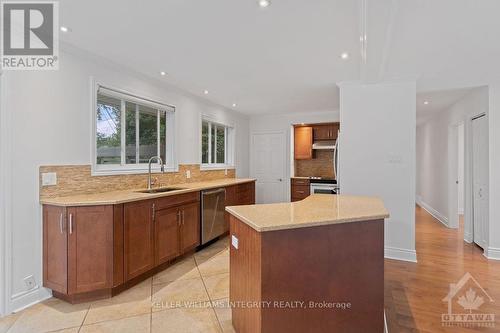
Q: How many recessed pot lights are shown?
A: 7